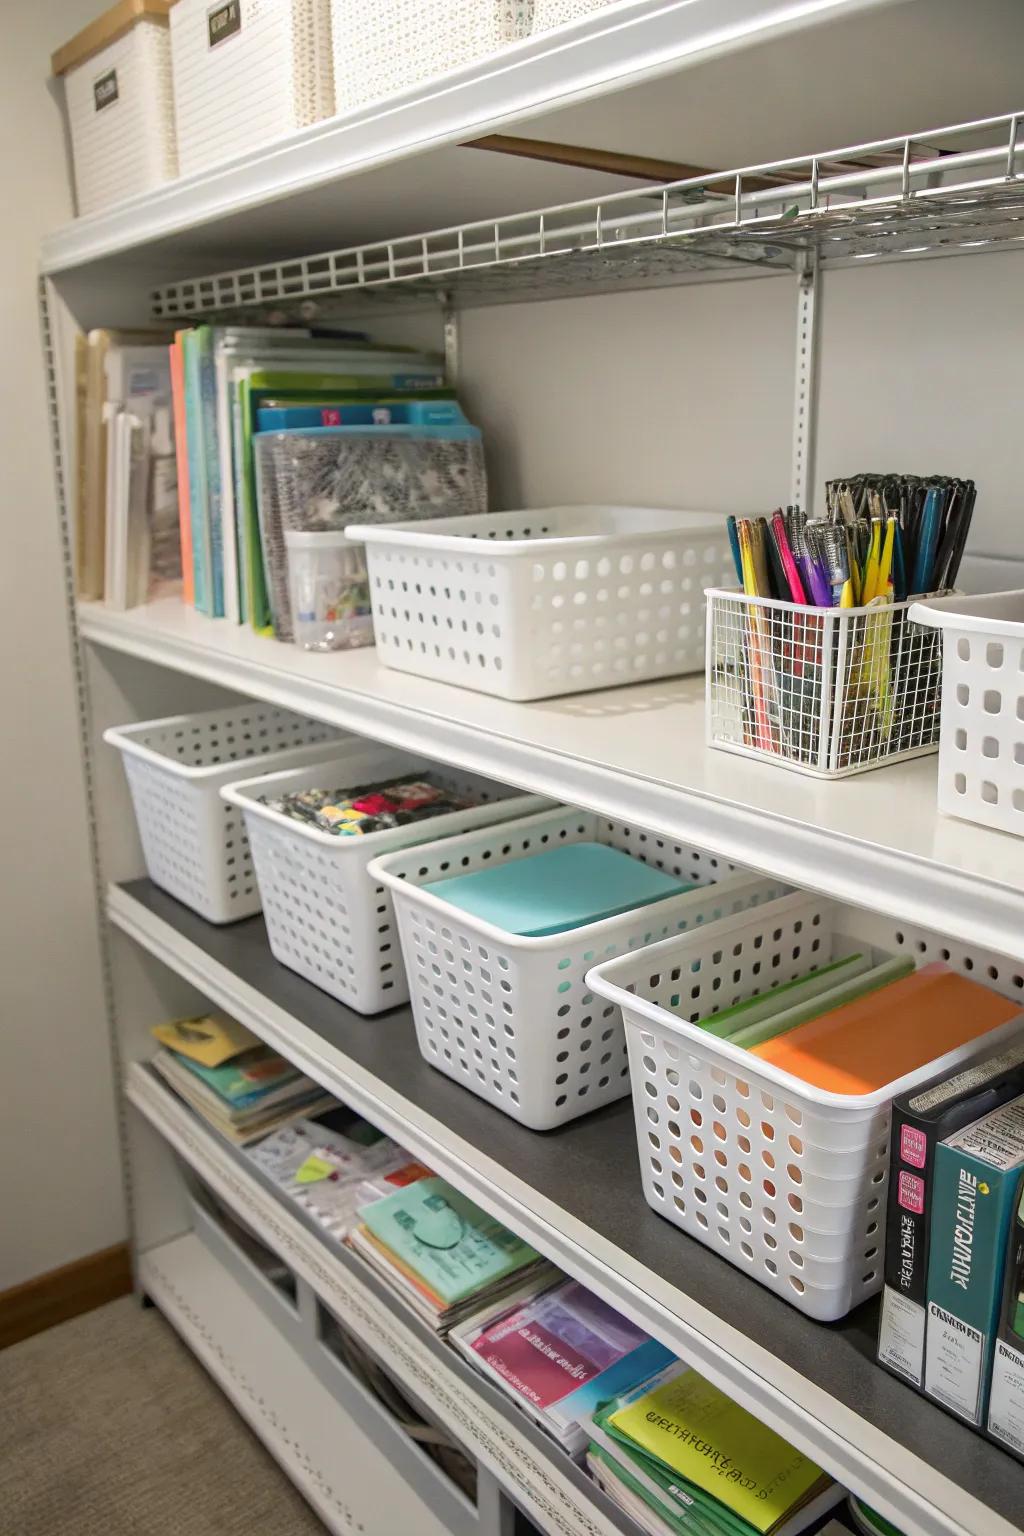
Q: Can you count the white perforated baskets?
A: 6